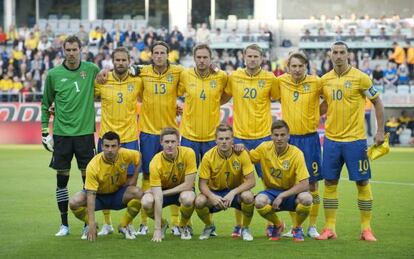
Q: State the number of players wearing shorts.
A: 11